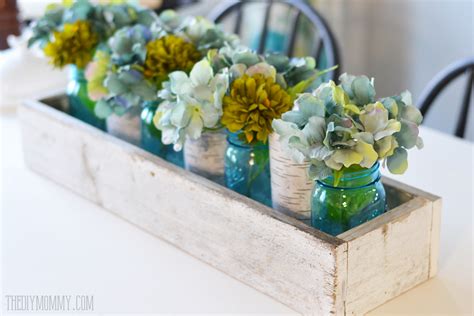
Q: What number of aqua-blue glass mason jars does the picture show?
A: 4